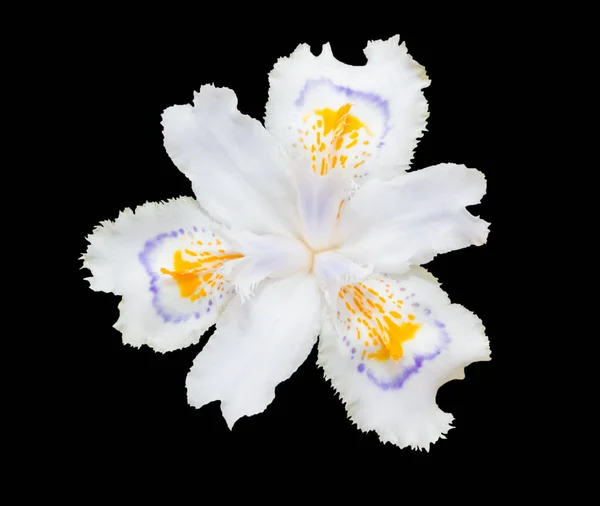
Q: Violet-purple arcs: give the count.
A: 3